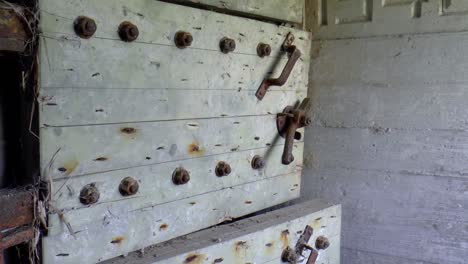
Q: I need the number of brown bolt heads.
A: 12